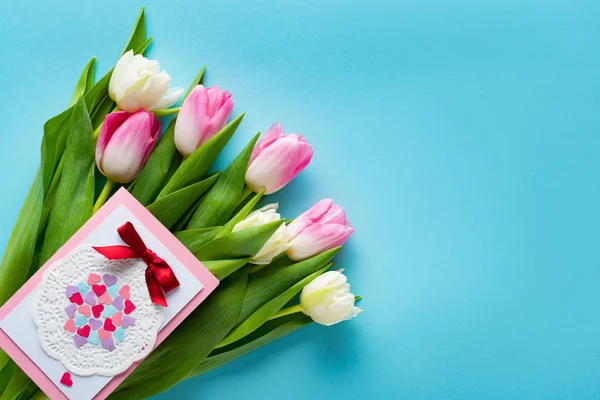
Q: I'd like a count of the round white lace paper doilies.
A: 1